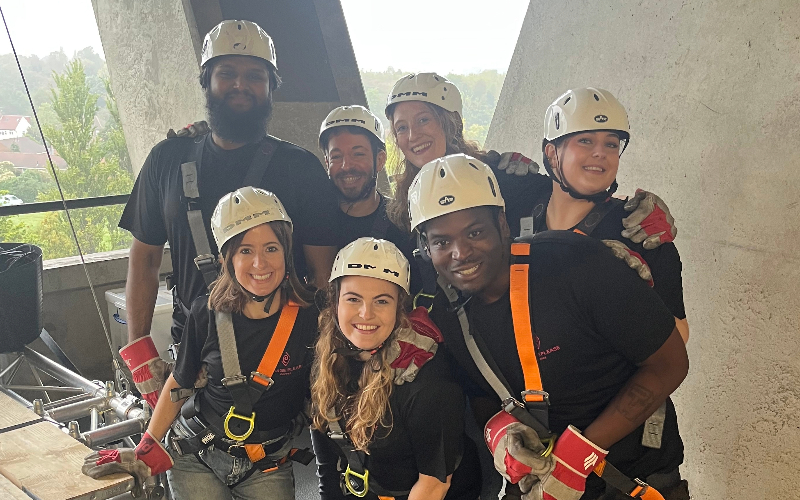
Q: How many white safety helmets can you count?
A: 7